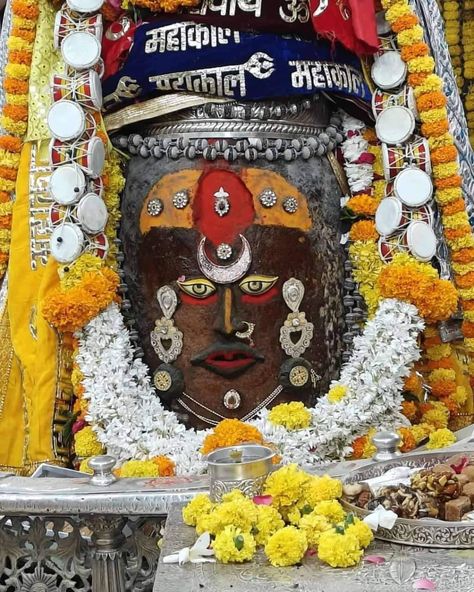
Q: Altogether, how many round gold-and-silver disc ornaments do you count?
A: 2